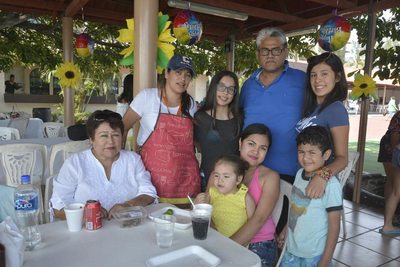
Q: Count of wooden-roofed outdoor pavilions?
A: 1